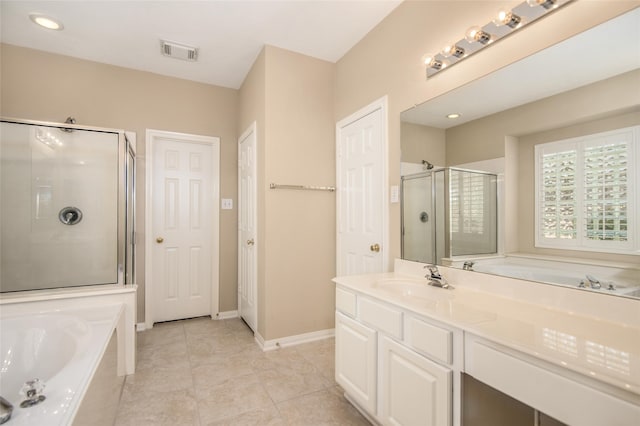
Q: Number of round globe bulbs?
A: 5